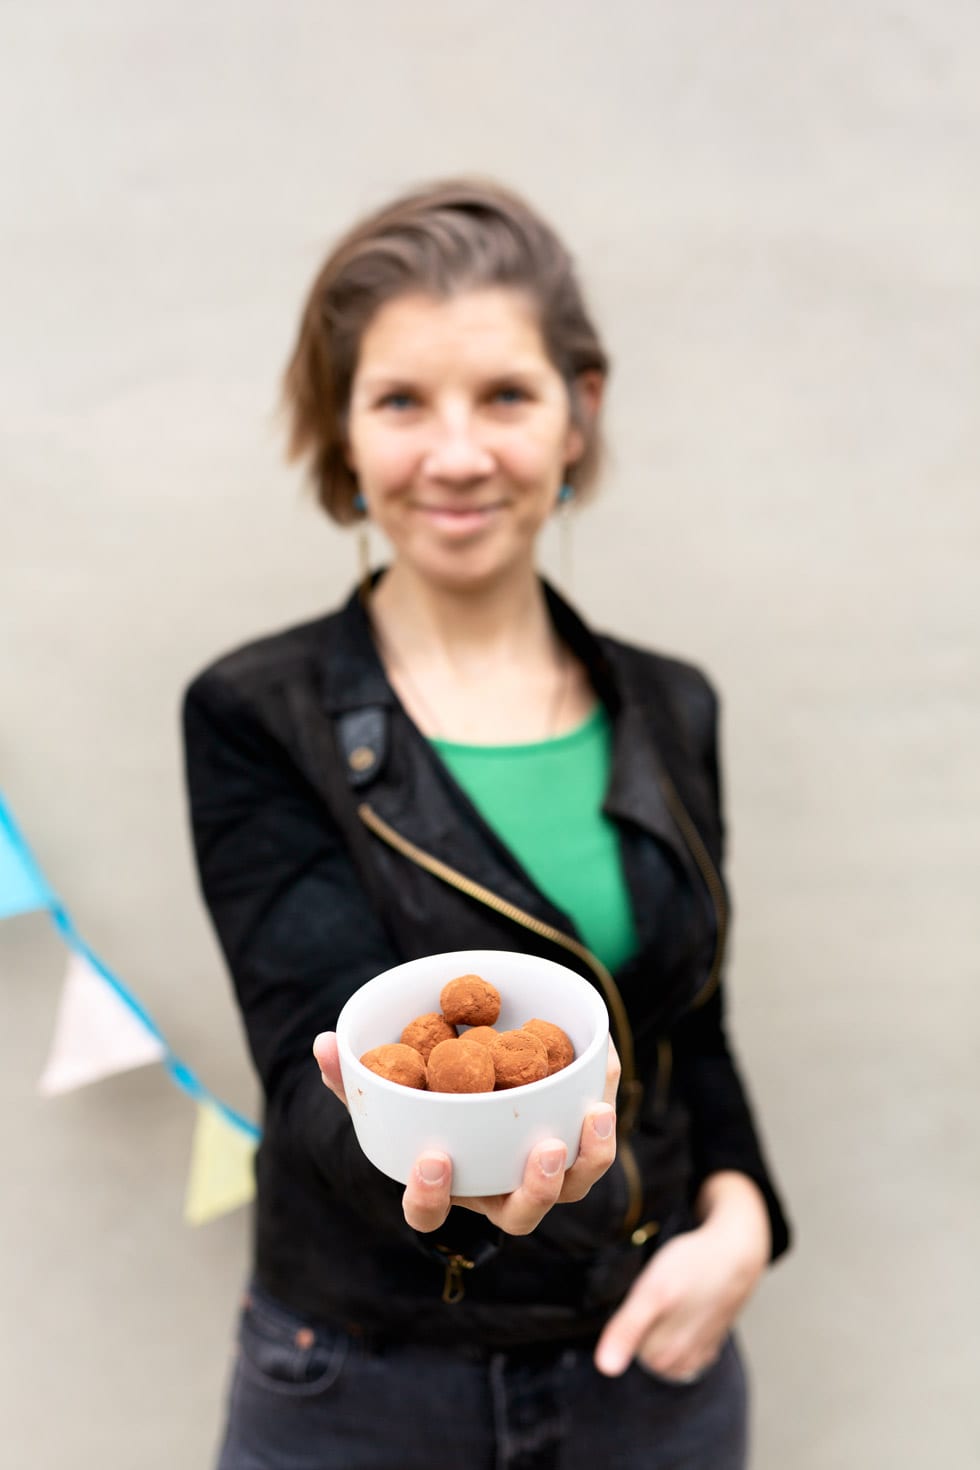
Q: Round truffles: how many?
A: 7